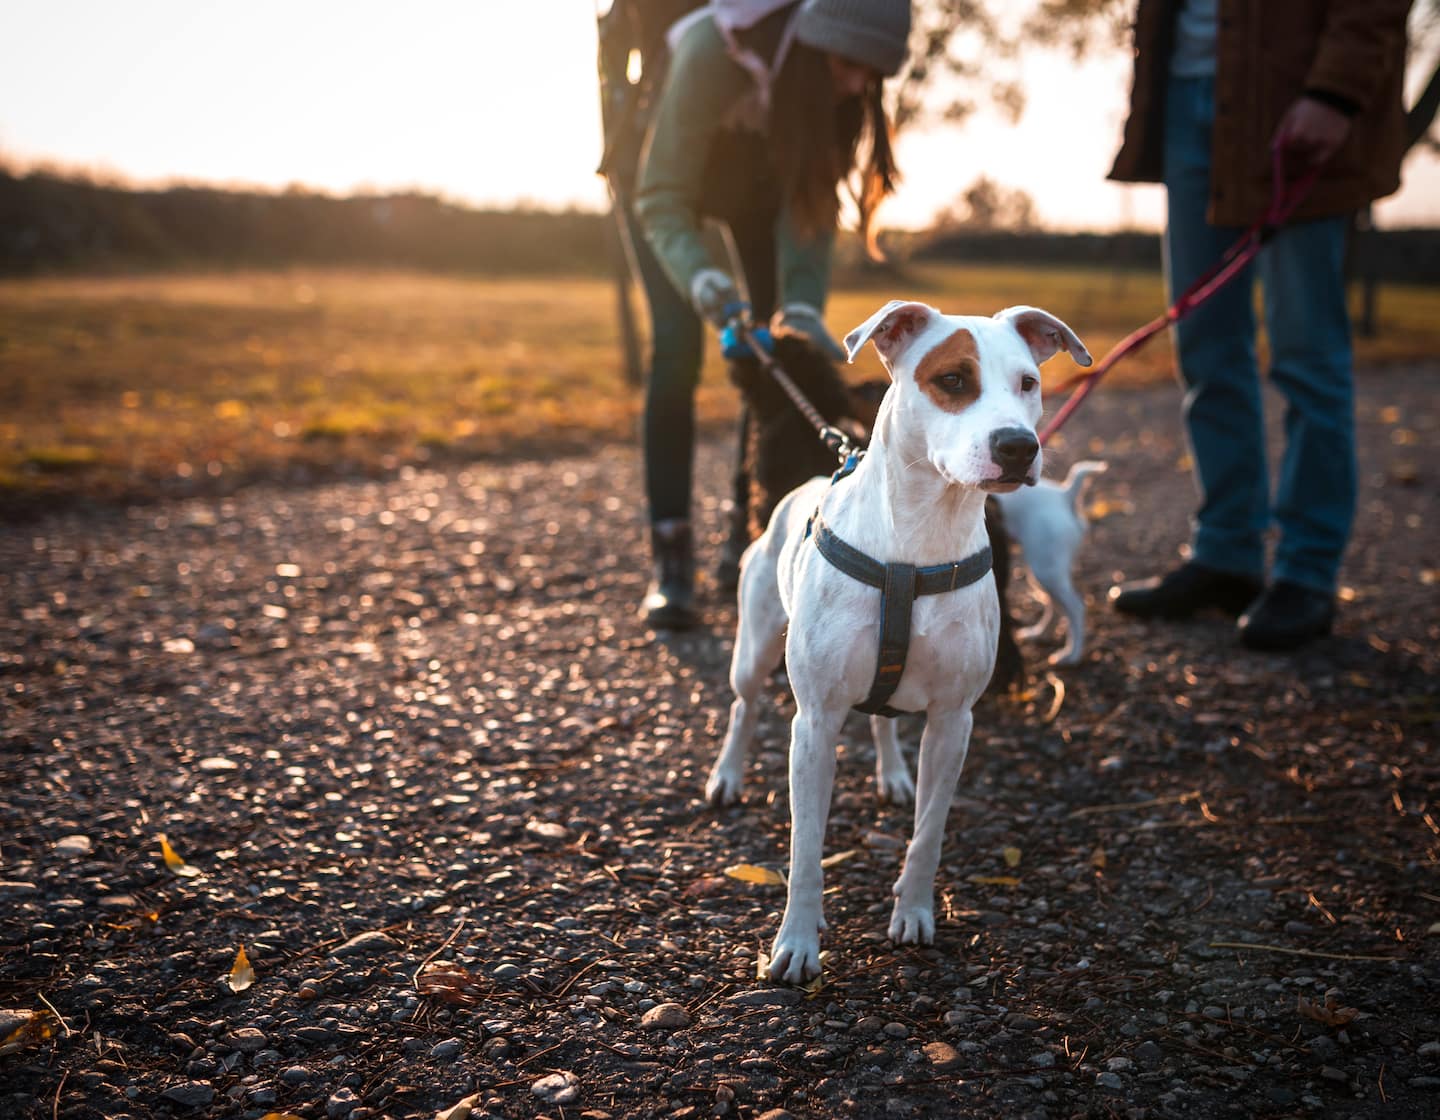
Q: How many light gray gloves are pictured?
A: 2